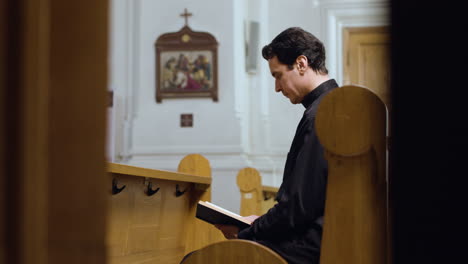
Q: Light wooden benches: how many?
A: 3